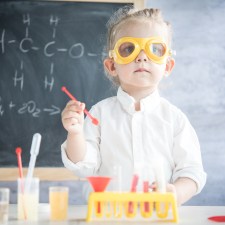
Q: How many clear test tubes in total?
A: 2